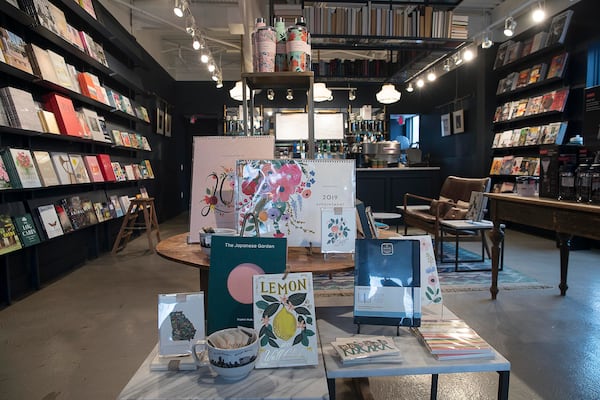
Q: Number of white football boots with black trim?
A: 0